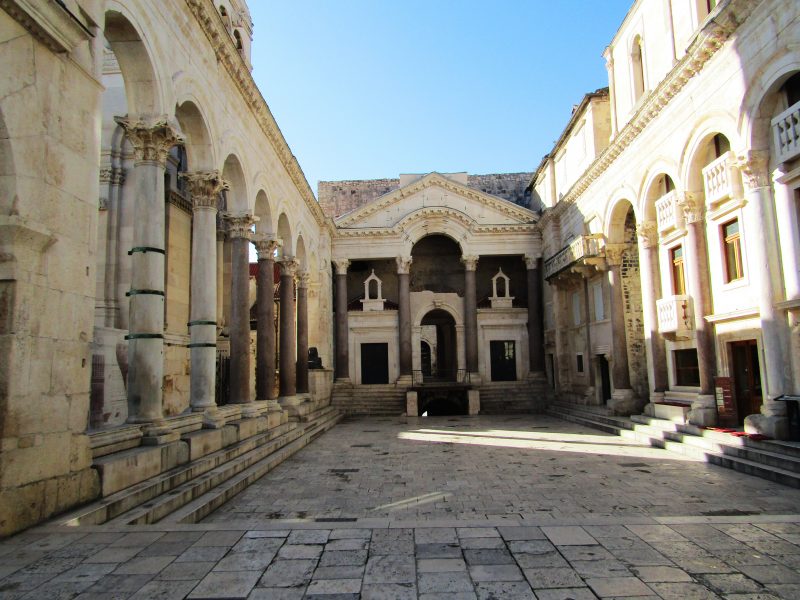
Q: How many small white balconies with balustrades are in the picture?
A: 4